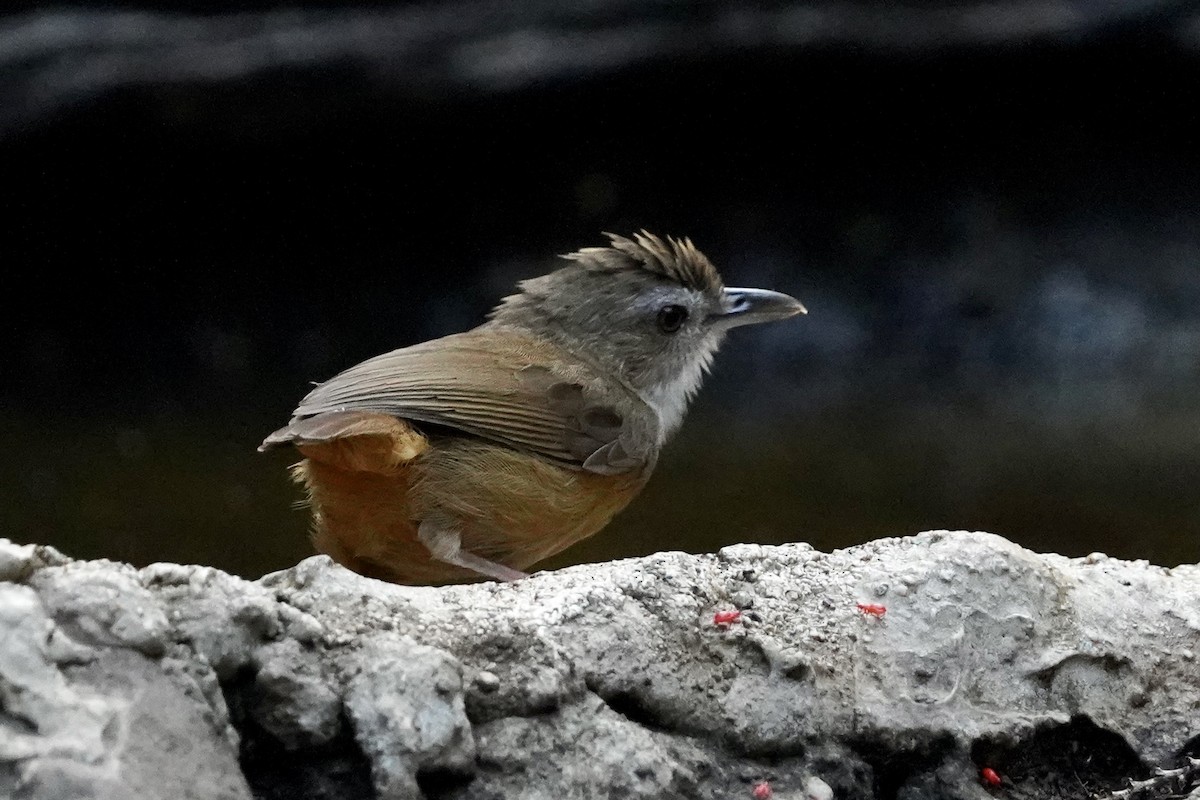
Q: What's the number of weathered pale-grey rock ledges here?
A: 1